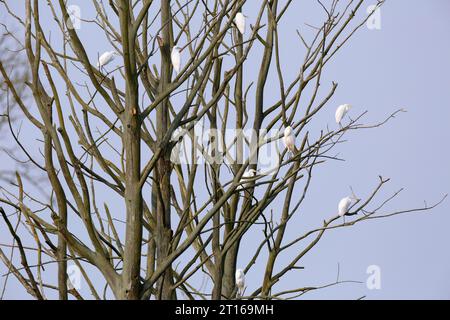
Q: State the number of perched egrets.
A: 8